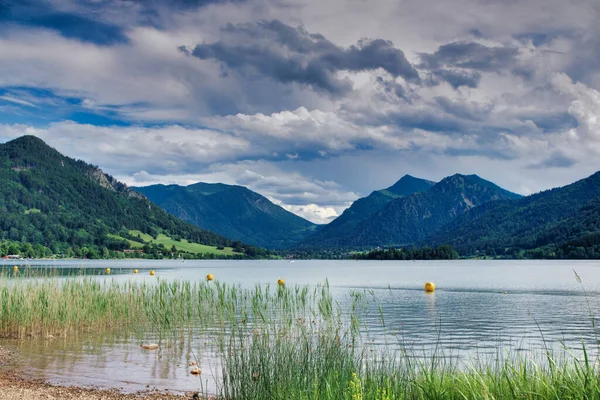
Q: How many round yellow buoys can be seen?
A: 7